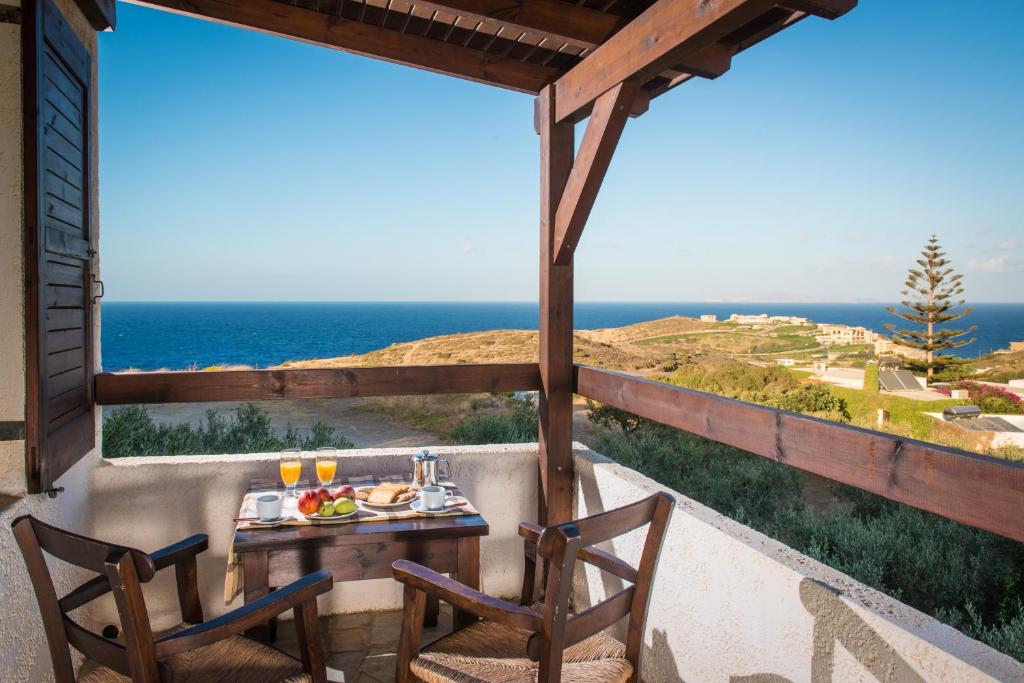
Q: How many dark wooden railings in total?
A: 2